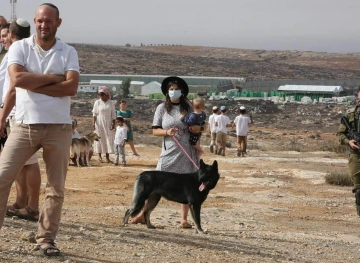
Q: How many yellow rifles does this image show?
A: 0